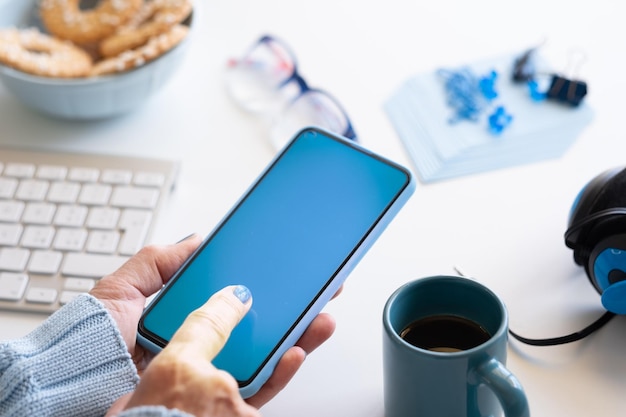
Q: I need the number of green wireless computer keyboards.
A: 0